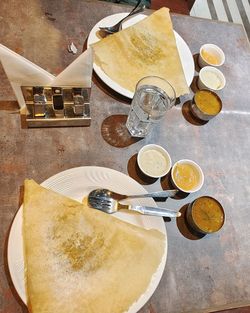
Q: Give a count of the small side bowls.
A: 6